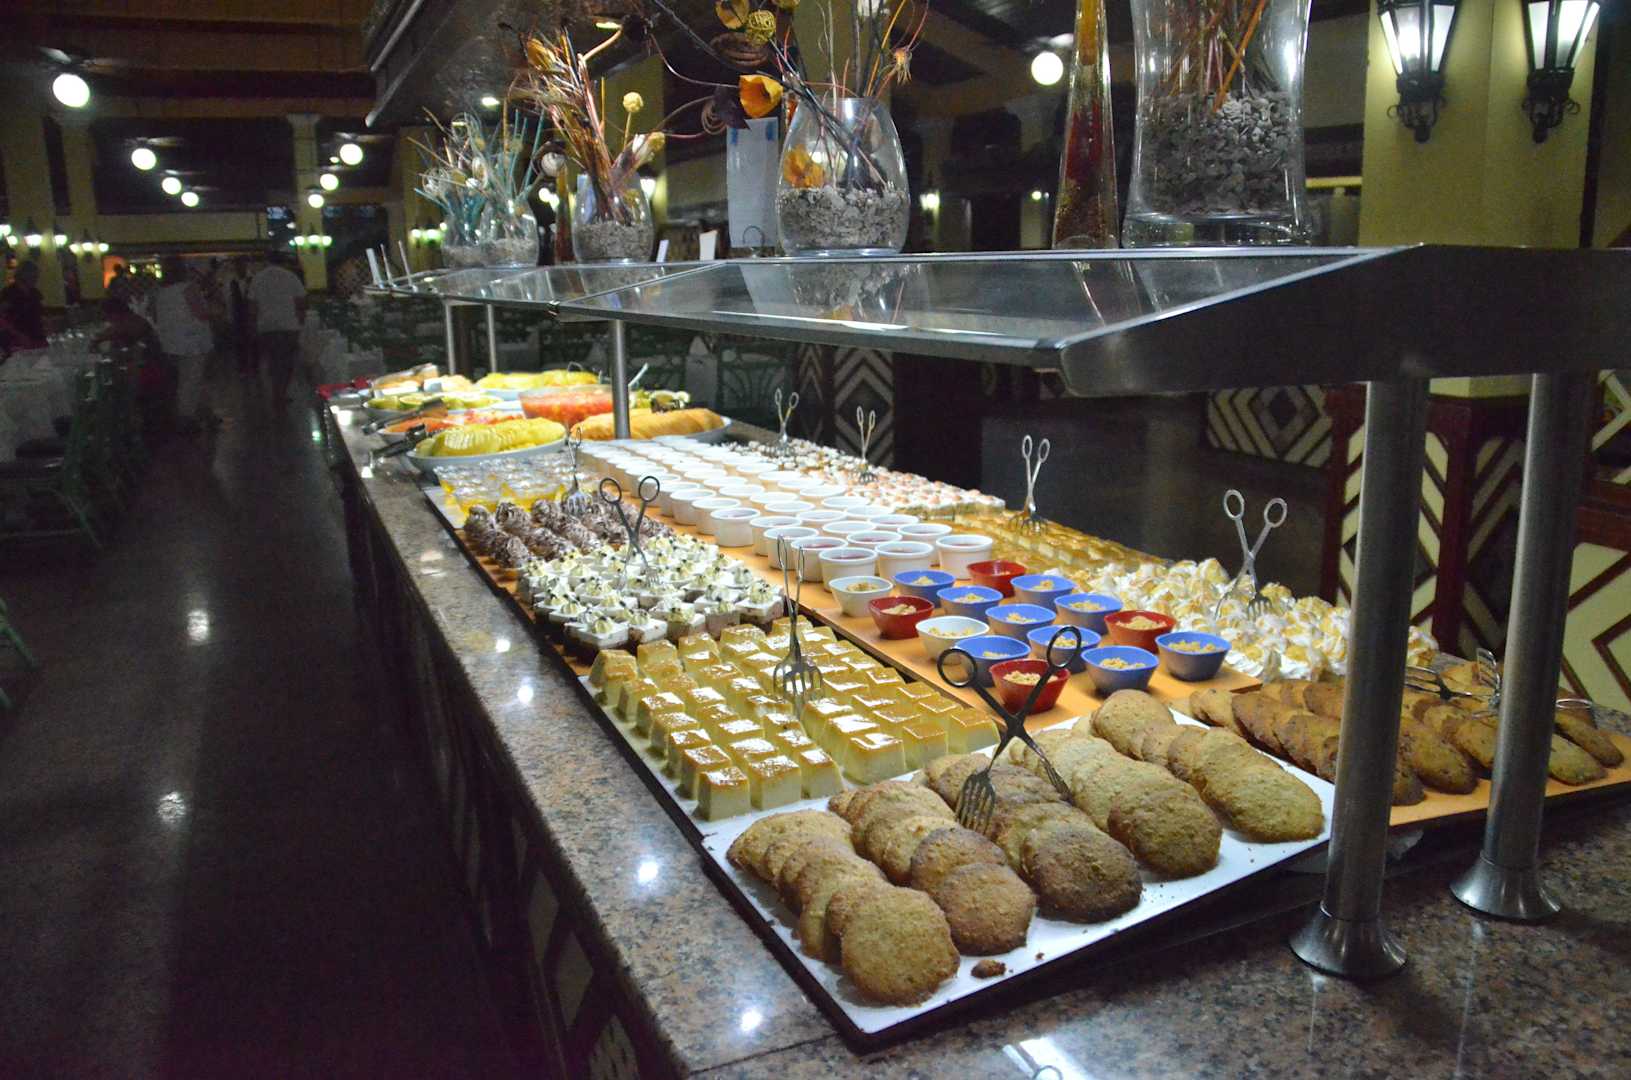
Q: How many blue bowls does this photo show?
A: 9